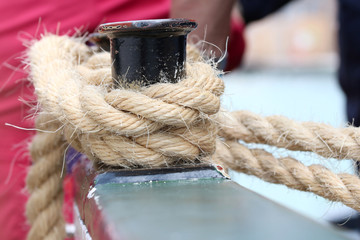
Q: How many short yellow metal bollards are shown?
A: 0